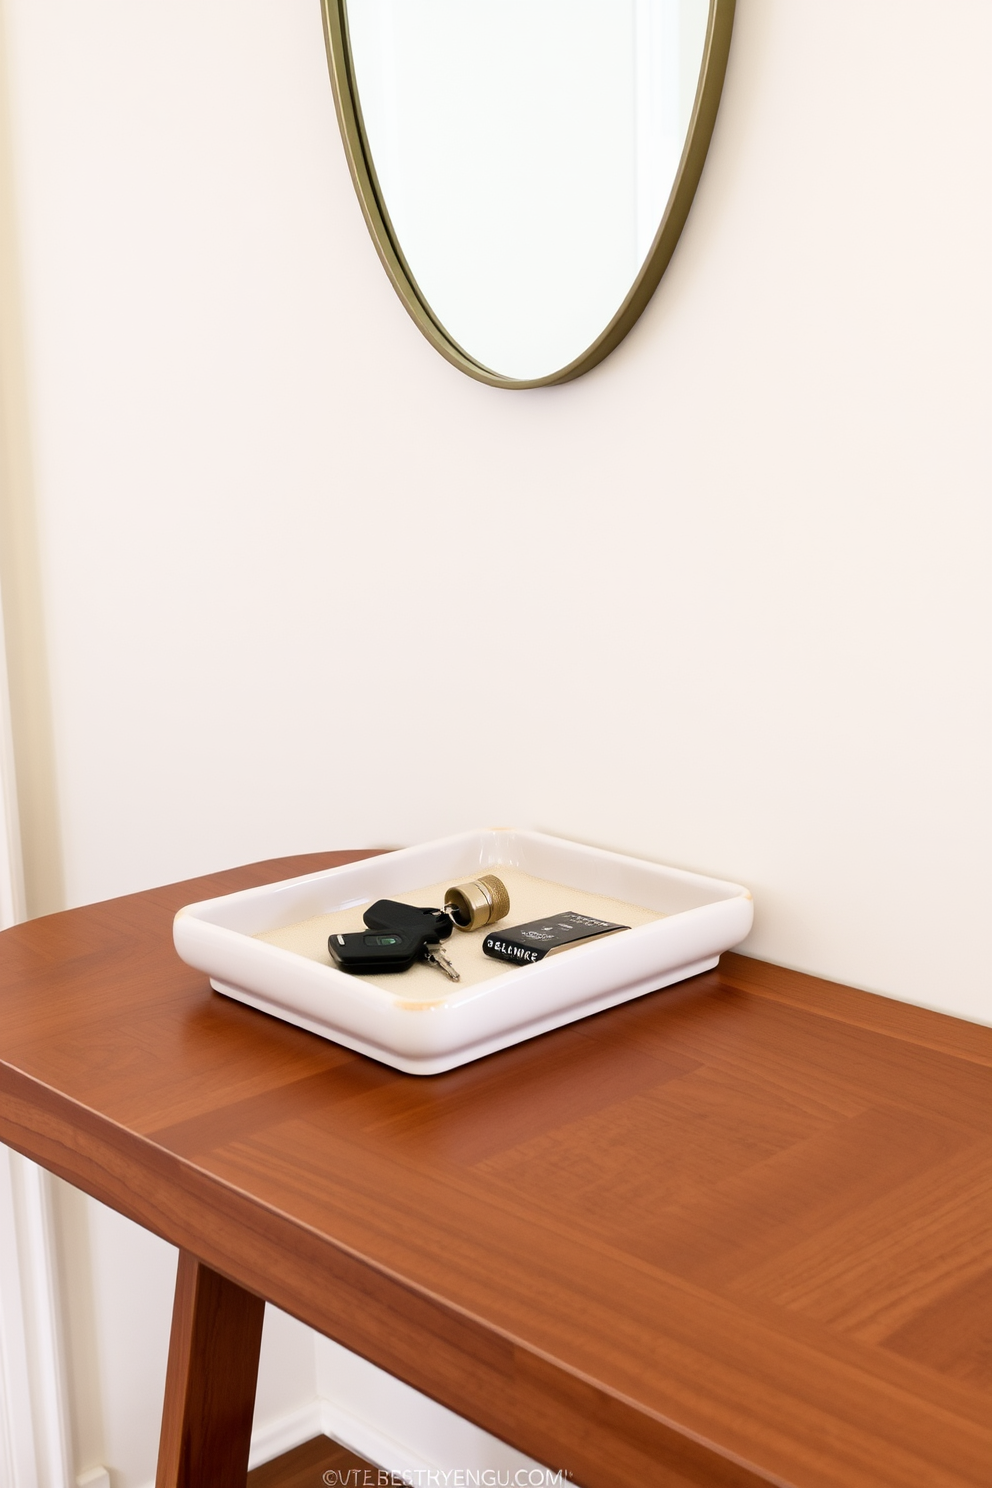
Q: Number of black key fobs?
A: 2